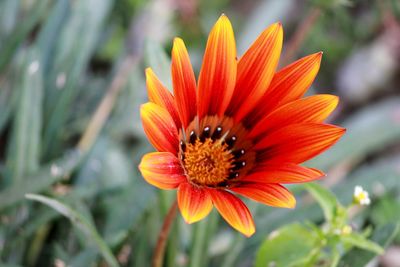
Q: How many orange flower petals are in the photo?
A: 13